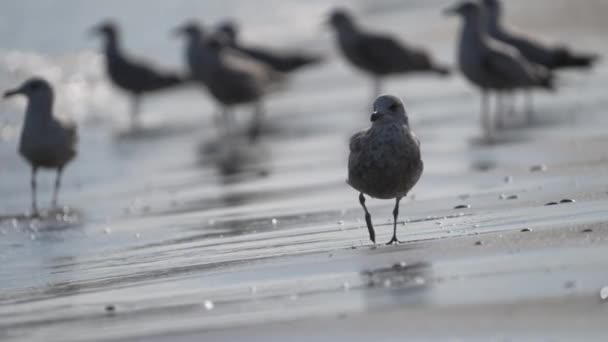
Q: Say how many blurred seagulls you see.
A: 8